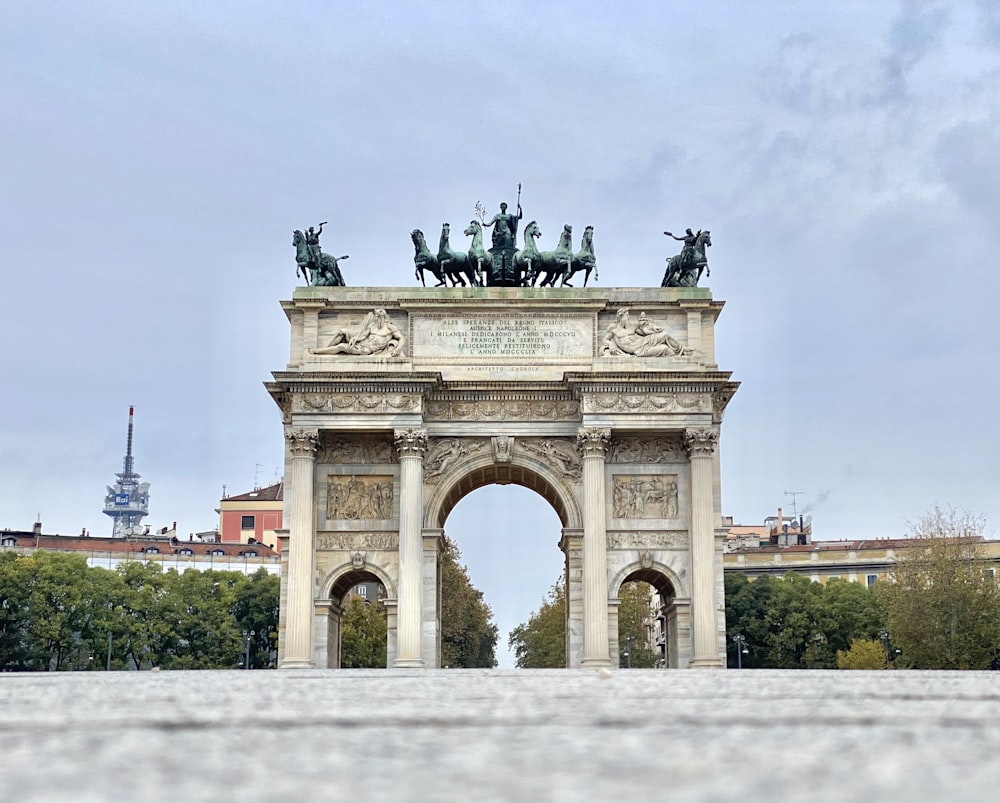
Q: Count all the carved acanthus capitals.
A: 4